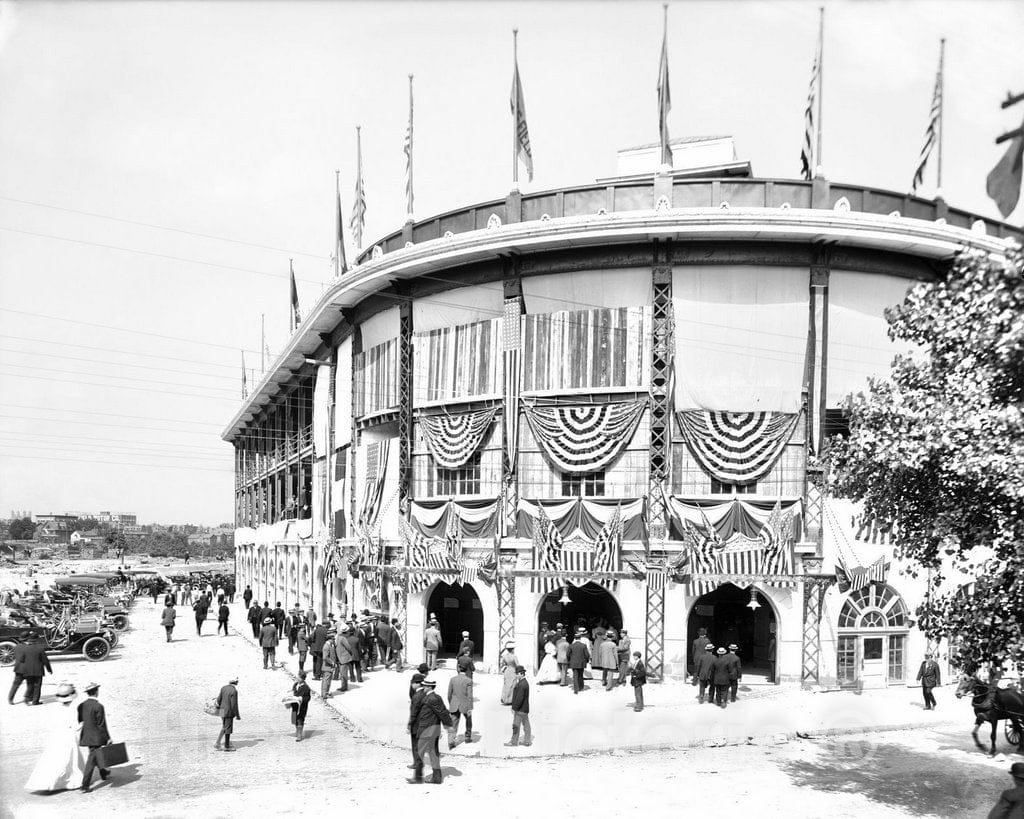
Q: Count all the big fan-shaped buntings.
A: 3